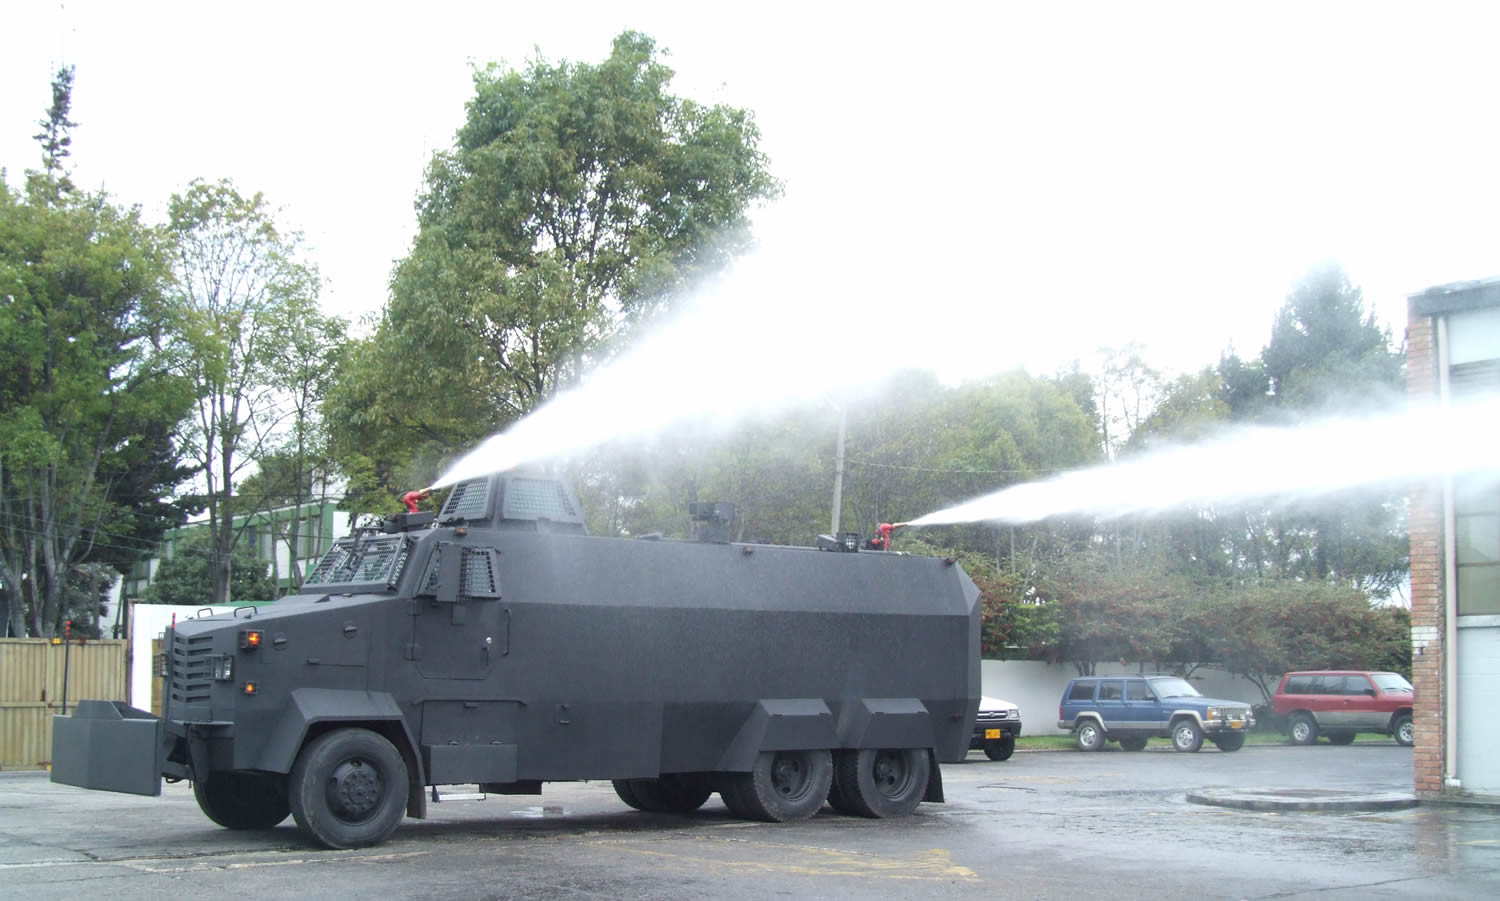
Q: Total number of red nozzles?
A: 2